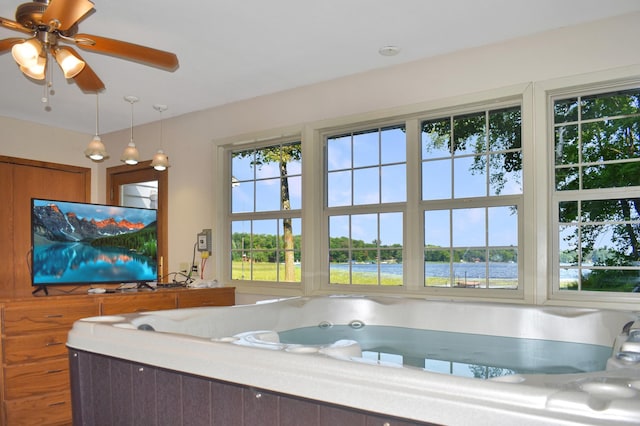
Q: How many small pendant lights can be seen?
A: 3